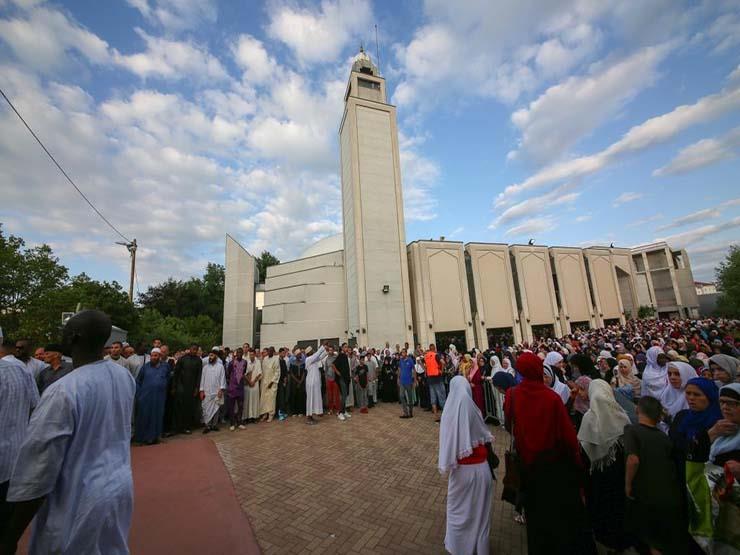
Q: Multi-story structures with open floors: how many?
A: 1